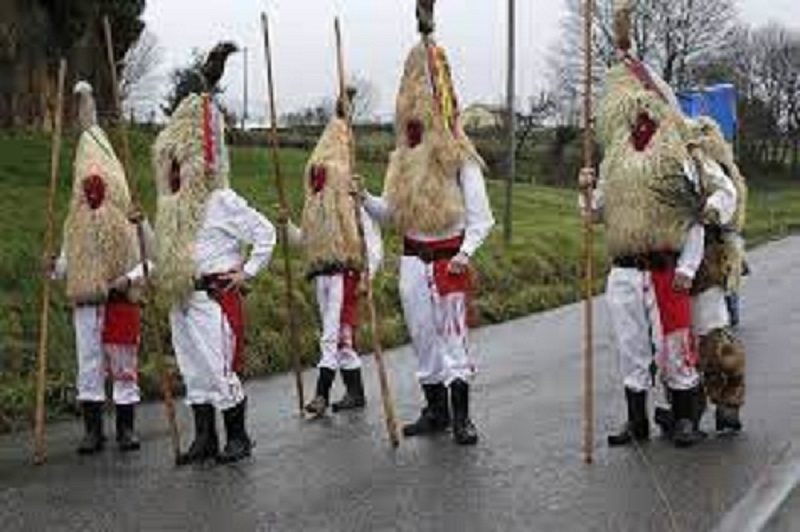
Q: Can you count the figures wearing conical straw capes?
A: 5